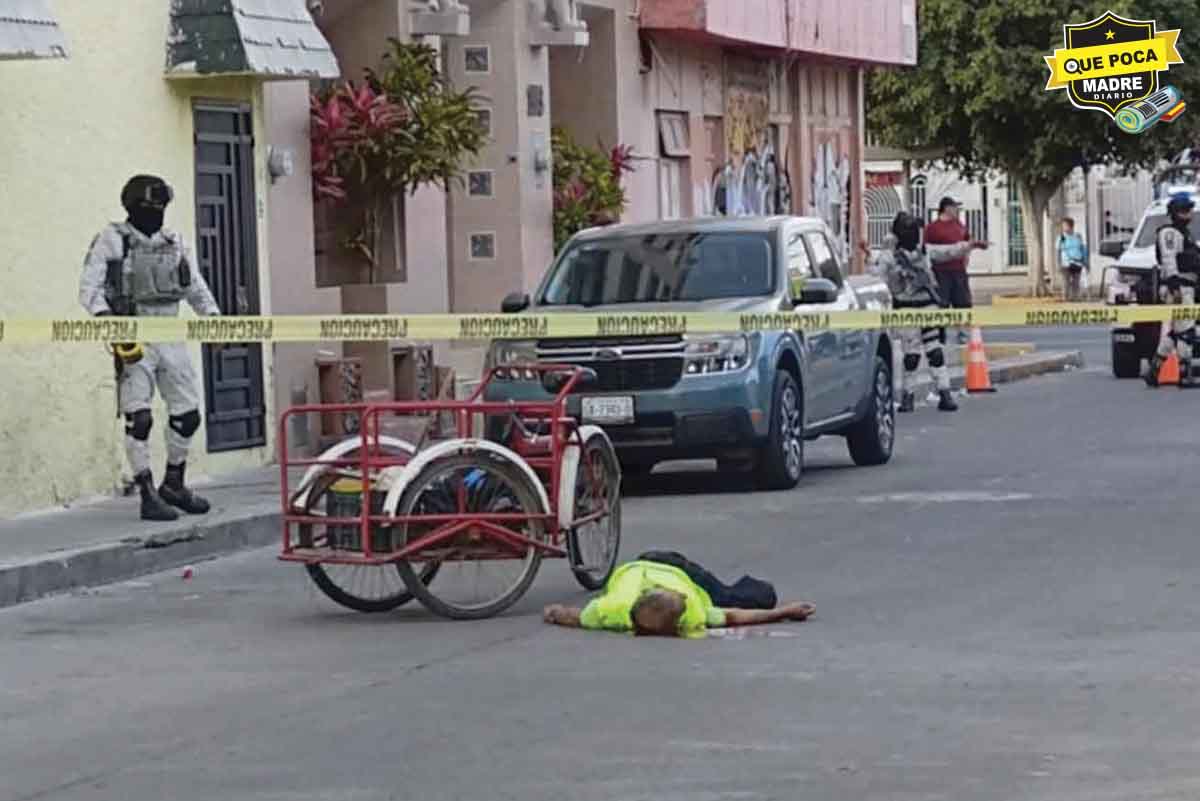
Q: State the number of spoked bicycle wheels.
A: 3